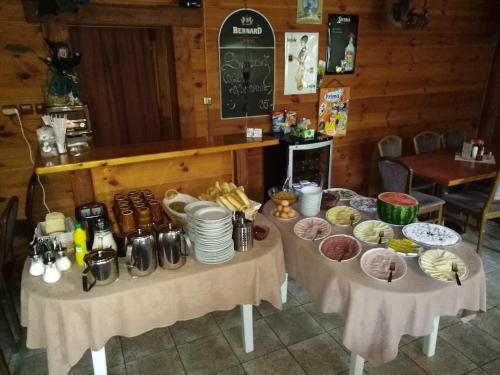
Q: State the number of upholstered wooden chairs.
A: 5